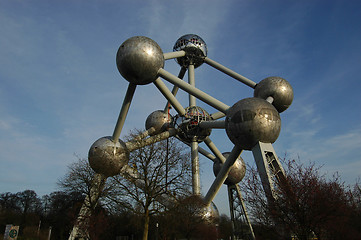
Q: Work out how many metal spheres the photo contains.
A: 9